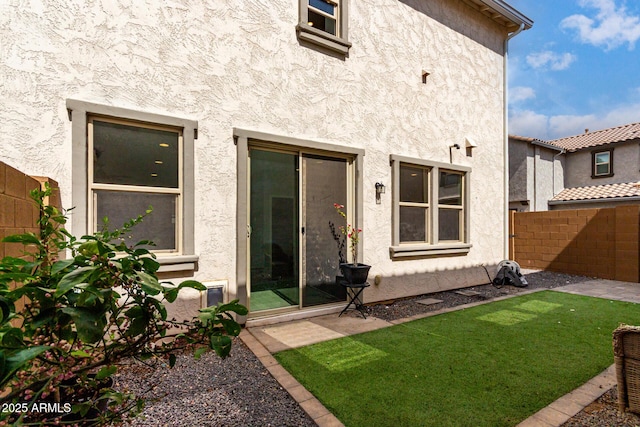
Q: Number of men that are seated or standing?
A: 0